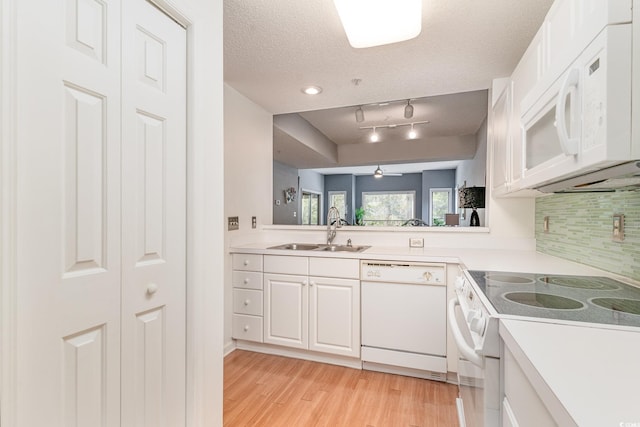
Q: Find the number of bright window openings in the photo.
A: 4